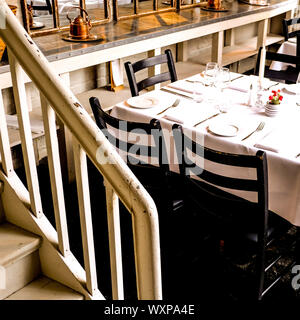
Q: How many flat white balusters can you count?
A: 5